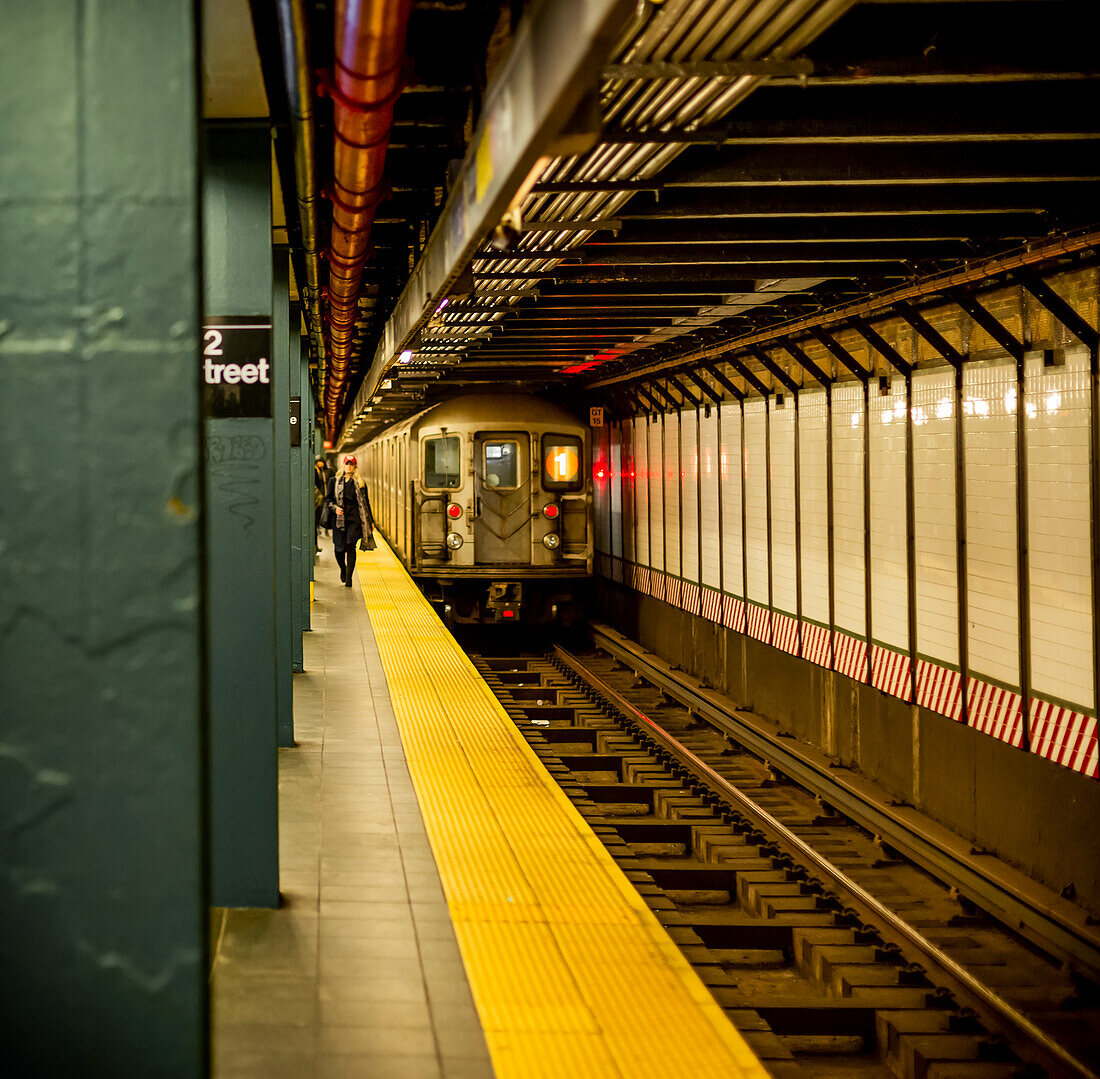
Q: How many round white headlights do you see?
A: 2